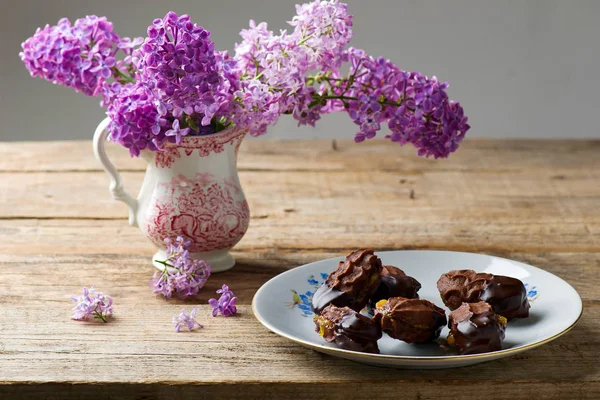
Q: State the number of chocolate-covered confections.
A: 6